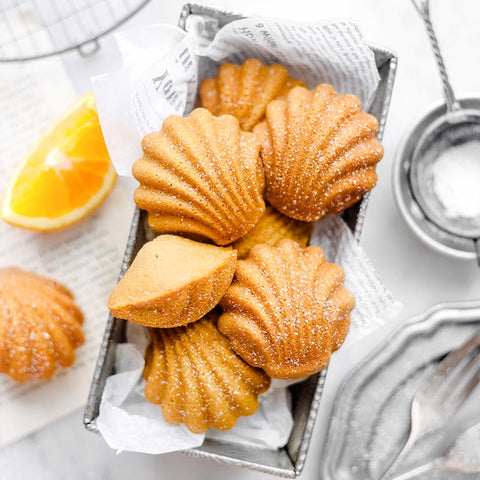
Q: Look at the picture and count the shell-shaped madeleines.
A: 8